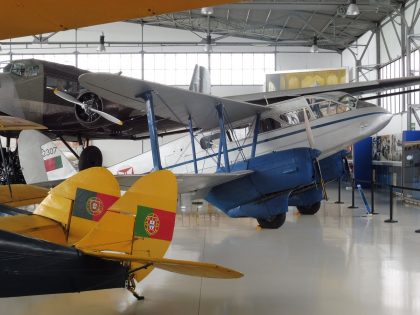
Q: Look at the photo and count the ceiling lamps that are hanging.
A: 5